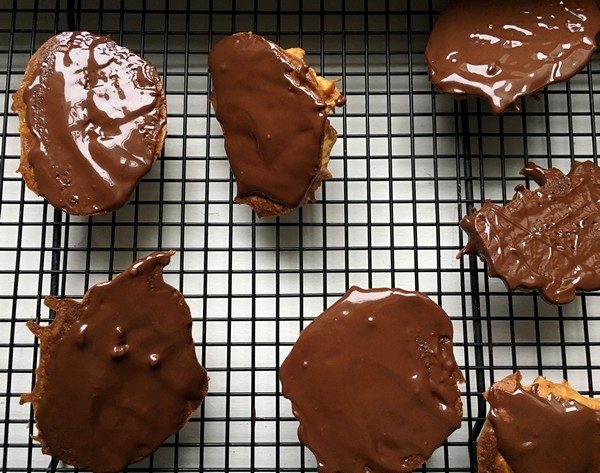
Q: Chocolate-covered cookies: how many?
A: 7